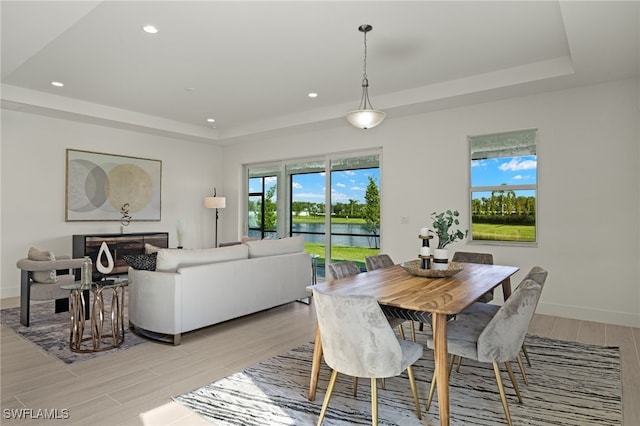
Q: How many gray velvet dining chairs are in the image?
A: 6